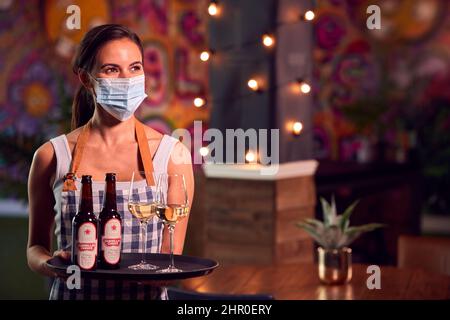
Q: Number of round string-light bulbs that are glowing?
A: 10